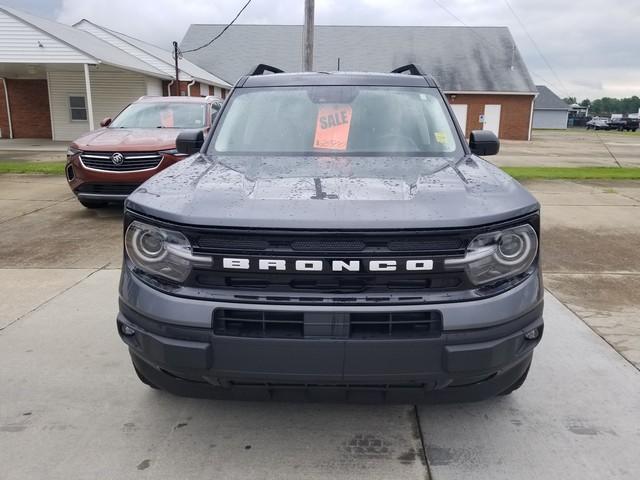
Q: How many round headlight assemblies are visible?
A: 2